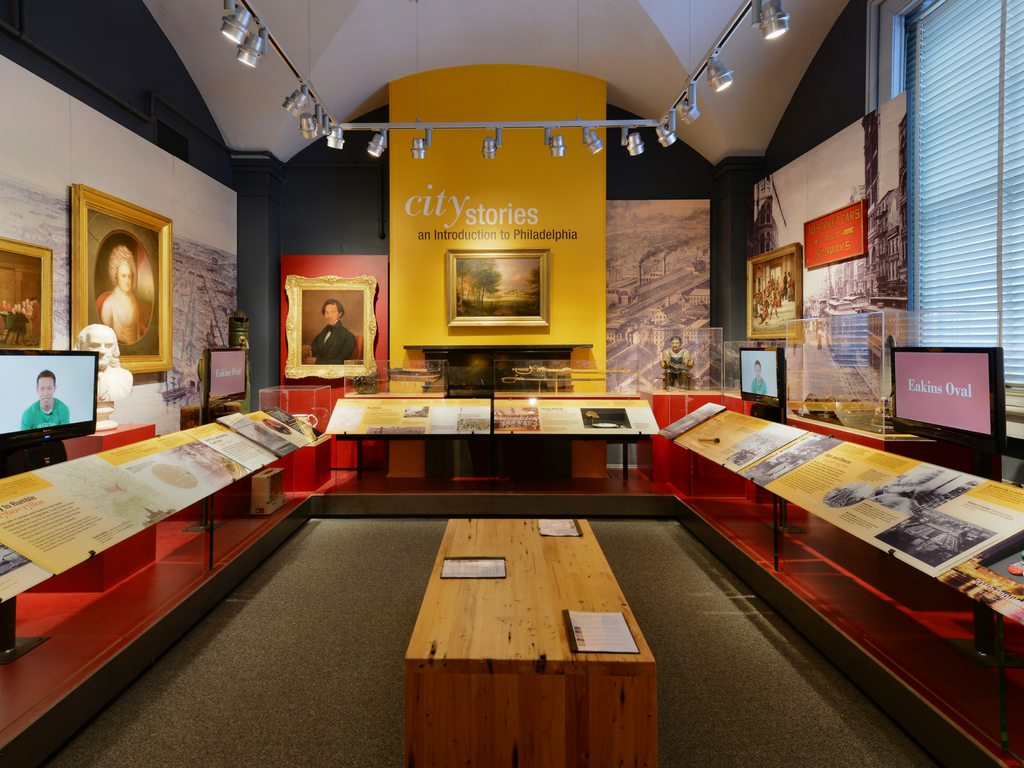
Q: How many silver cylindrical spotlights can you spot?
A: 15